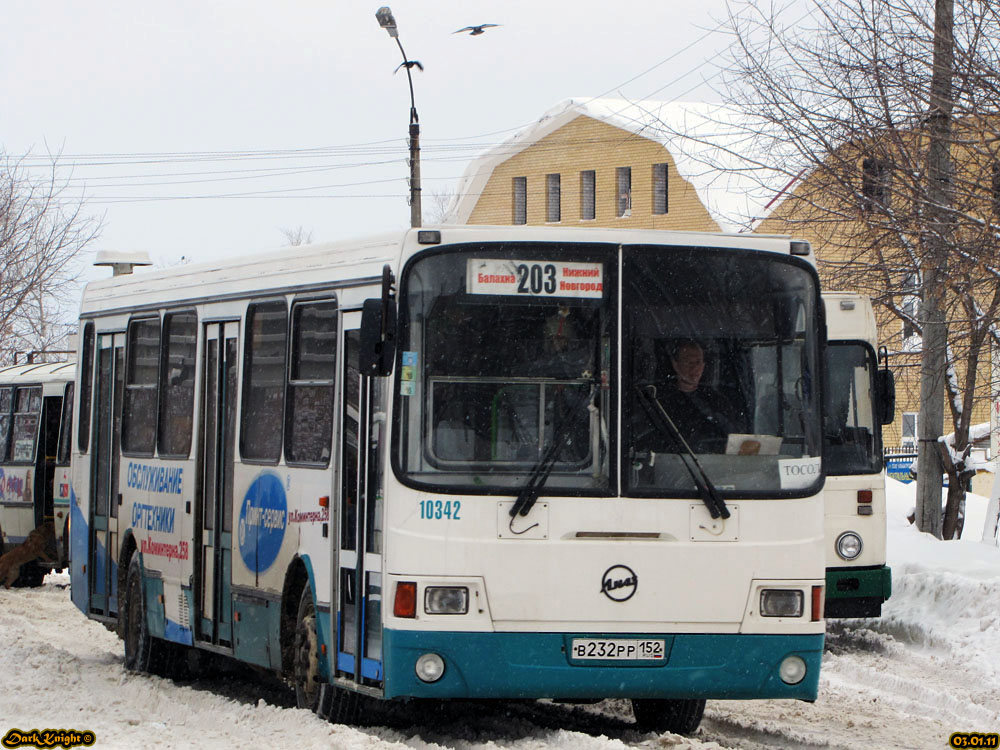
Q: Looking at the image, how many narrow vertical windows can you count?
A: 5